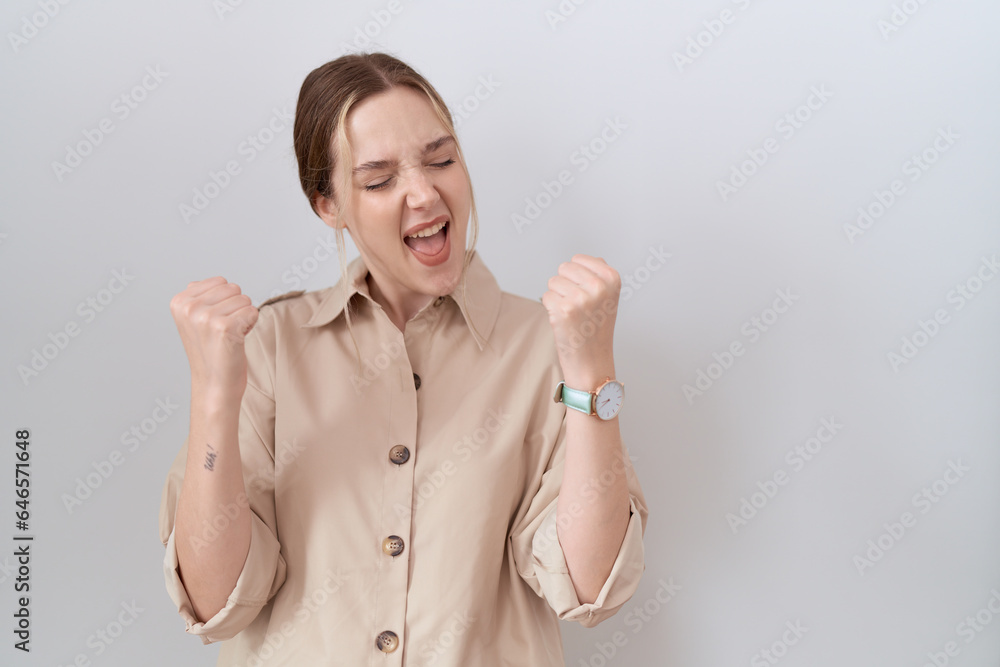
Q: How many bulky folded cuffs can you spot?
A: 2